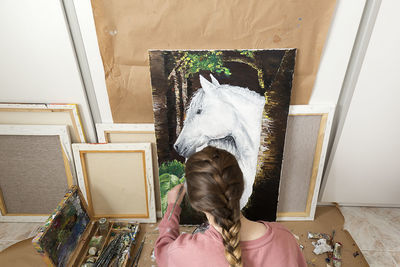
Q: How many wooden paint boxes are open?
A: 1